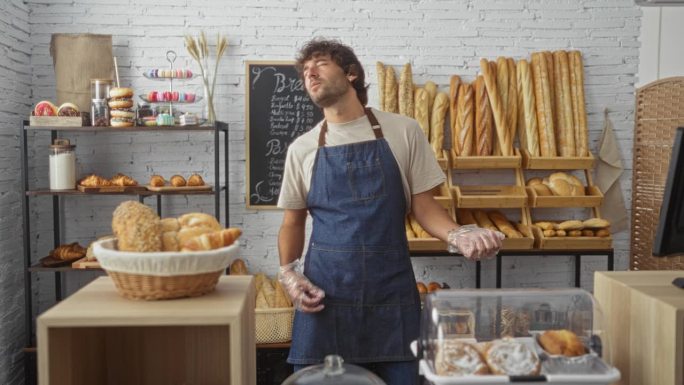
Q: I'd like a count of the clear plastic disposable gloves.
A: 2